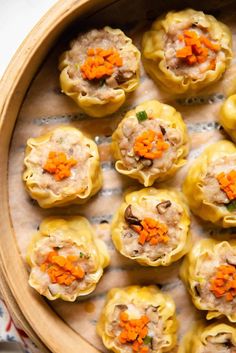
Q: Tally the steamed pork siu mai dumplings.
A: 11